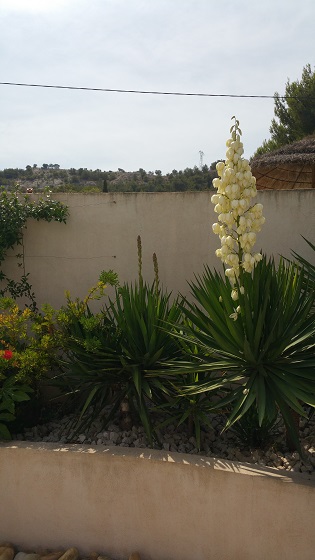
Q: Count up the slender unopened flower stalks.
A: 2